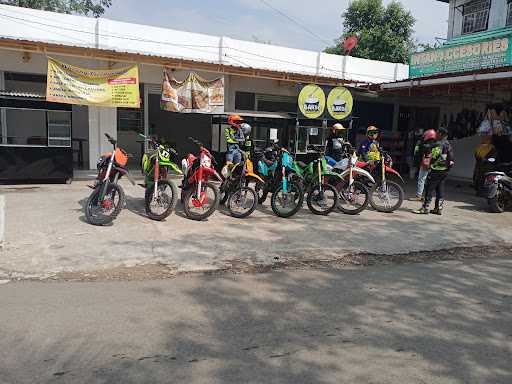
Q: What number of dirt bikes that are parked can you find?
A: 8